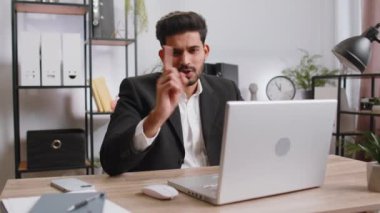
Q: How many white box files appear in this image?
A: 3